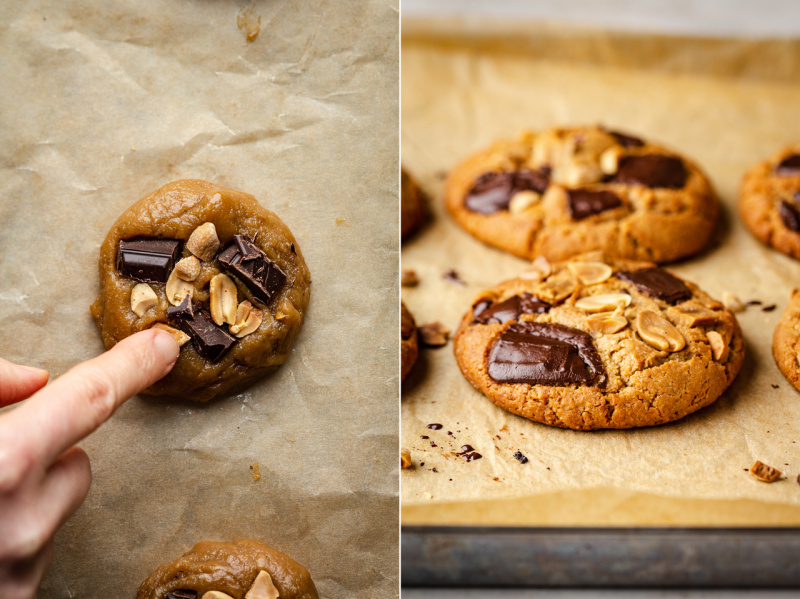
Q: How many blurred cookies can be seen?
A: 3